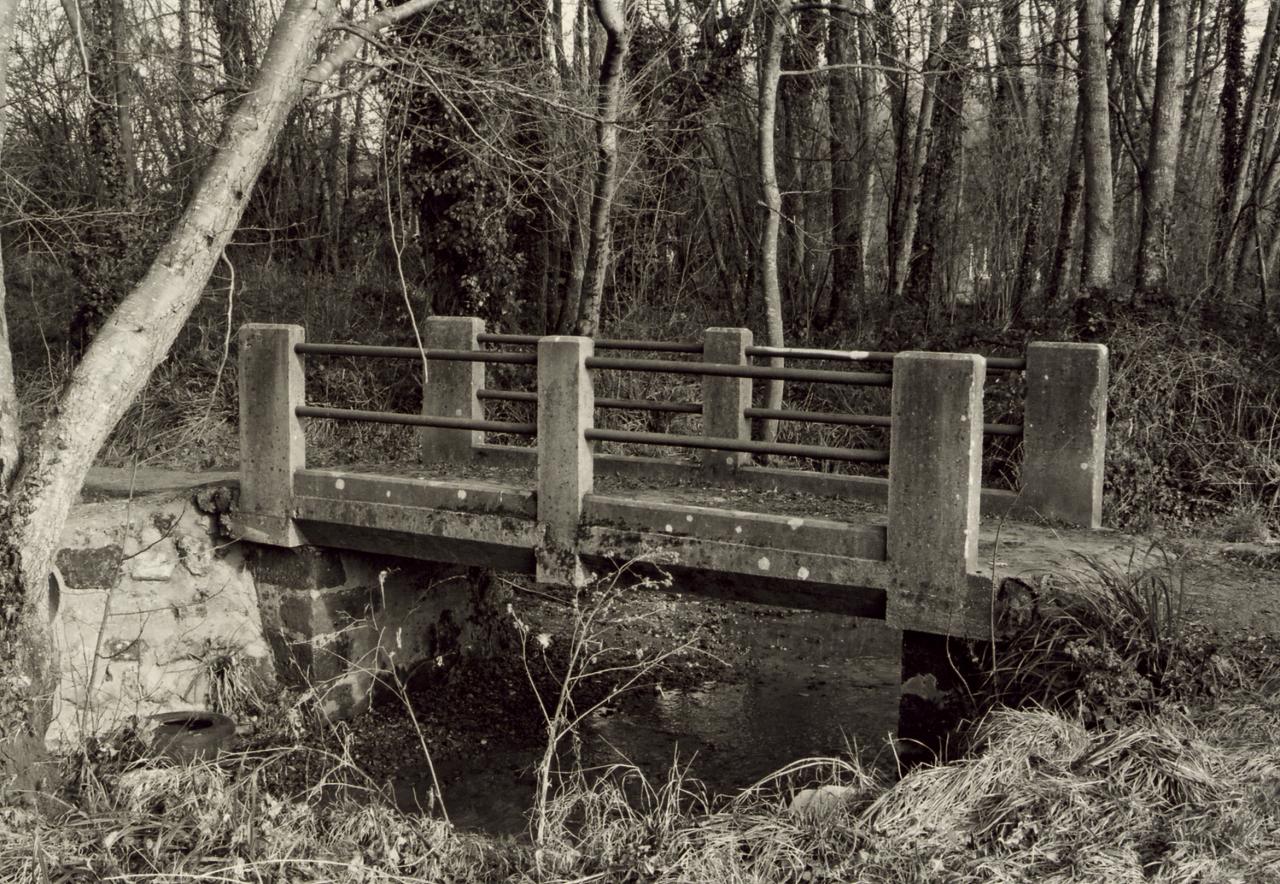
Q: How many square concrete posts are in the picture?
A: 6